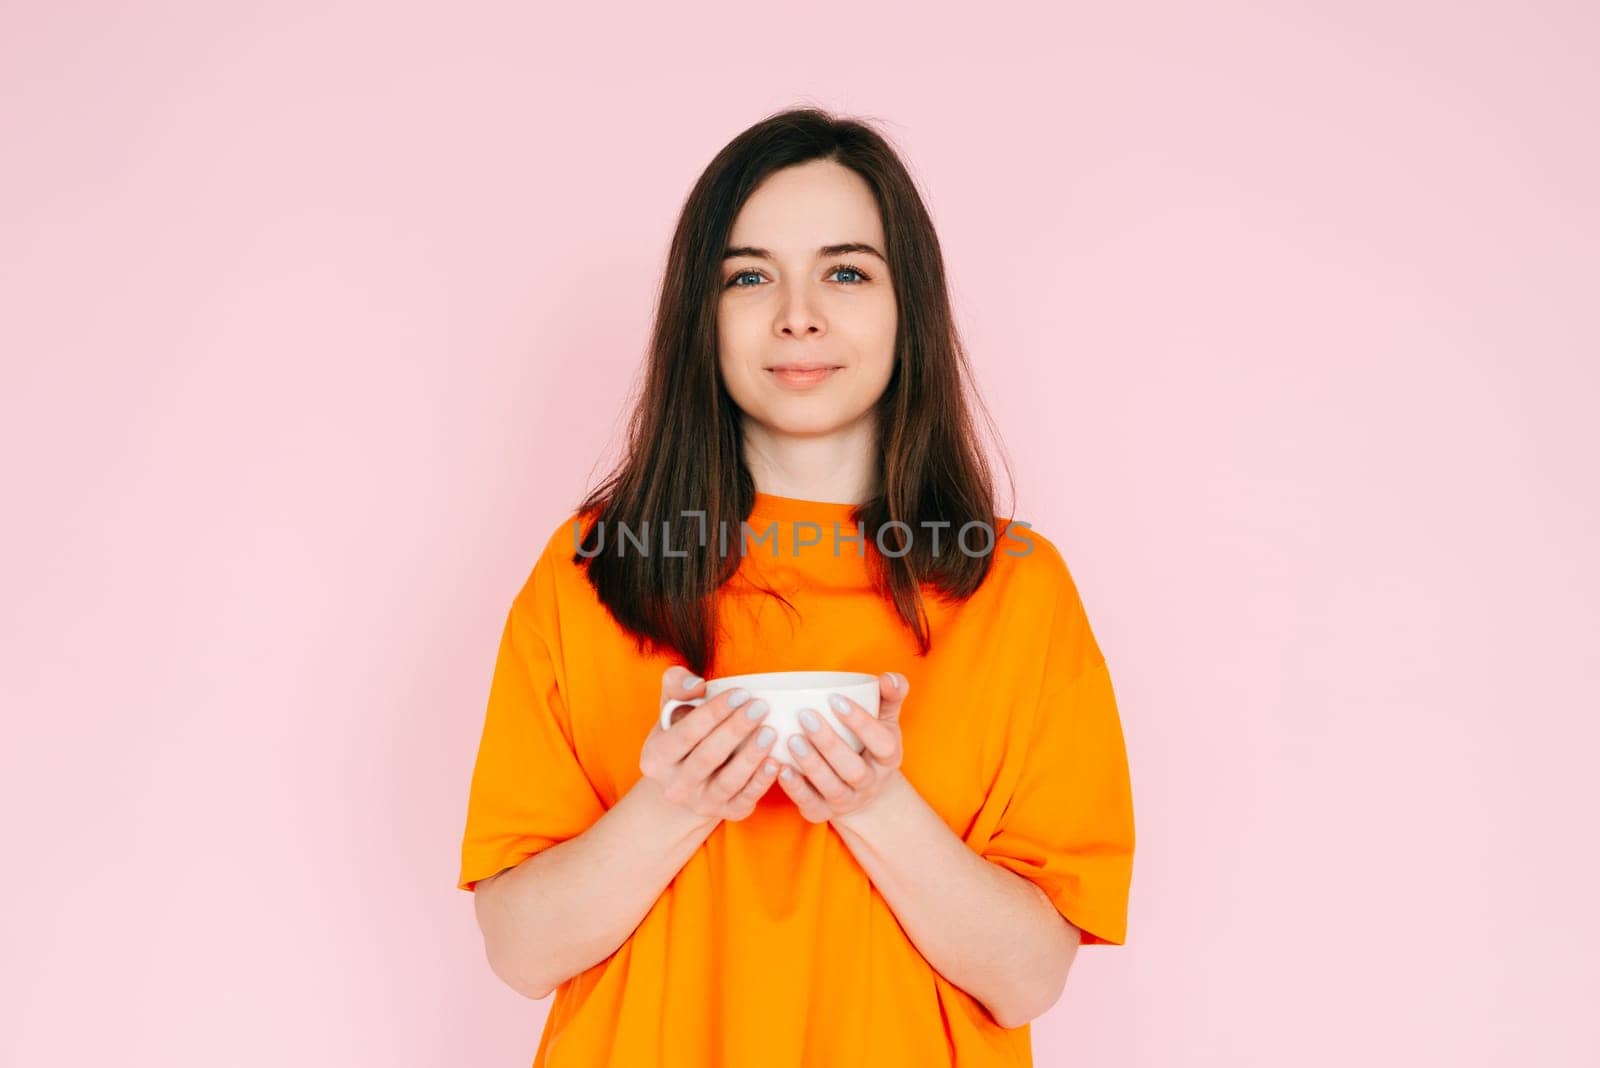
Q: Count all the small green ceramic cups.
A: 0